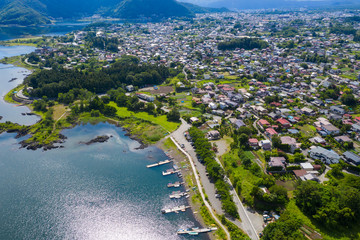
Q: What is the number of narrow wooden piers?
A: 6